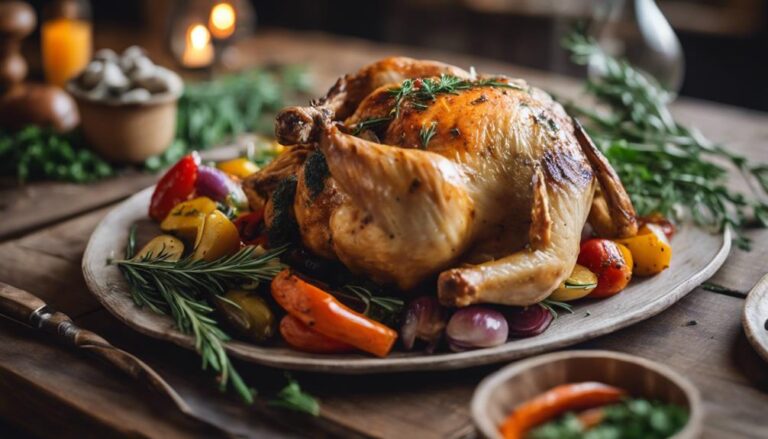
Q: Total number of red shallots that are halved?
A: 1